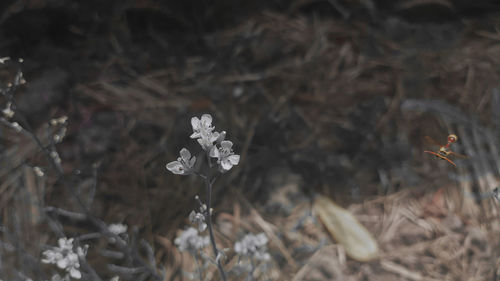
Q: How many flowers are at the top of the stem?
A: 3